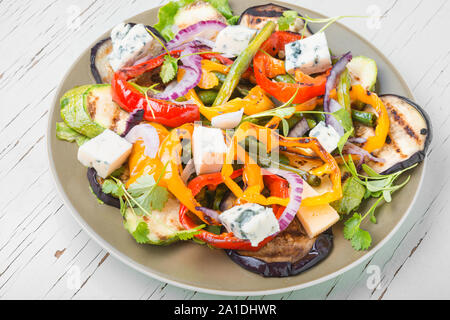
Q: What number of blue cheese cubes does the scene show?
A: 7